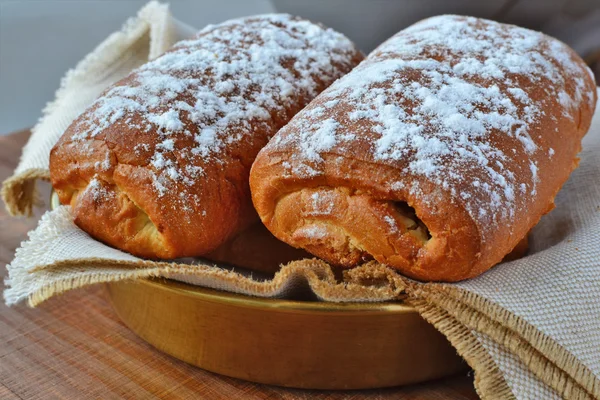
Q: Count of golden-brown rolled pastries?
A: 2